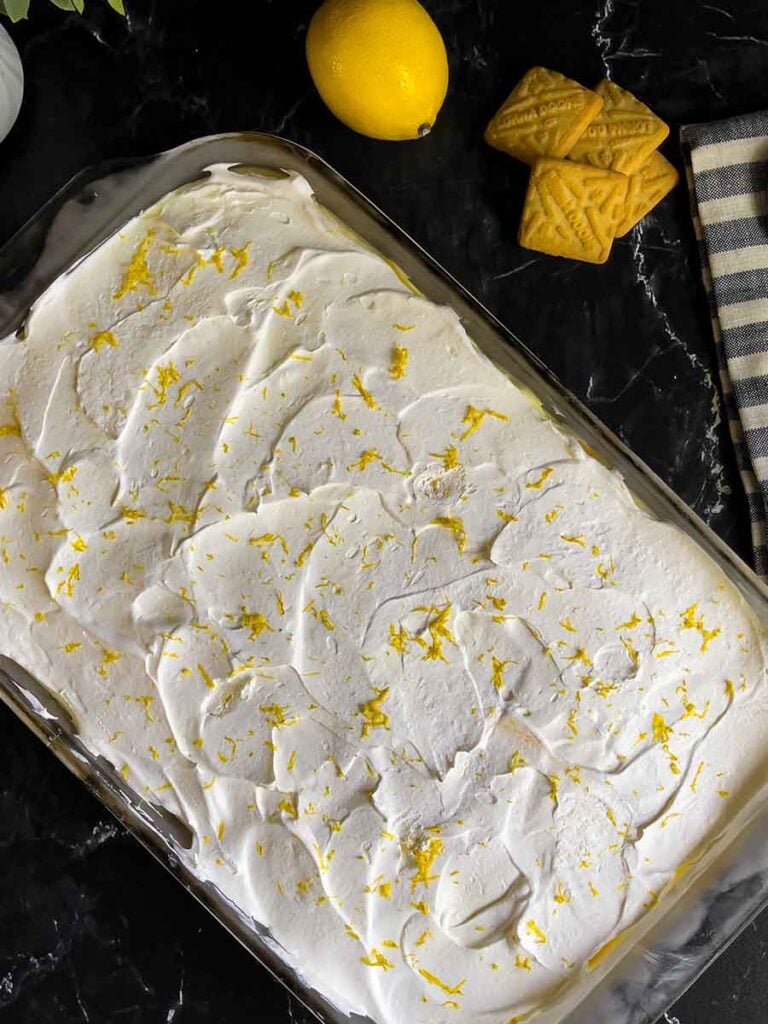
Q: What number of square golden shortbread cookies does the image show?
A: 4